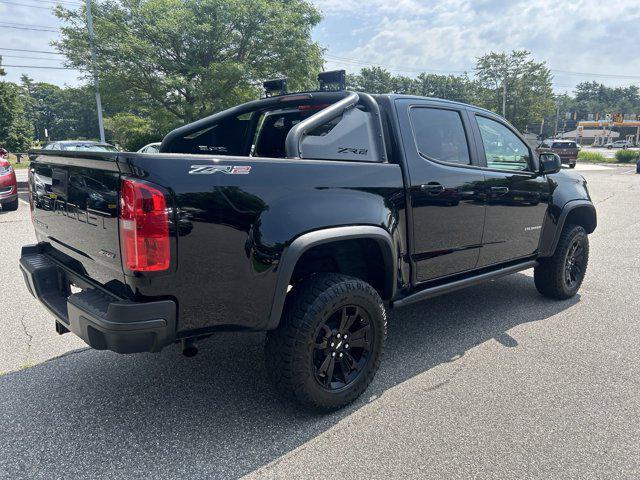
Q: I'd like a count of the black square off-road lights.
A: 2